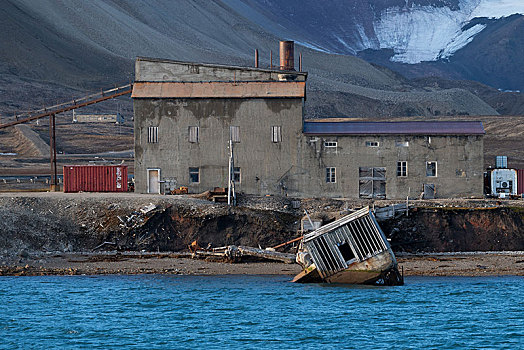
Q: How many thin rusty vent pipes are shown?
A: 3